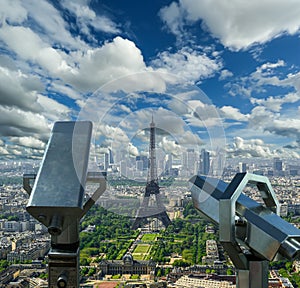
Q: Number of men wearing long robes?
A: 0